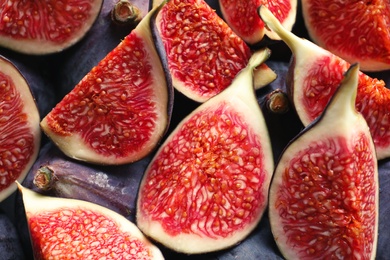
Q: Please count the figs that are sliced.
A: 10